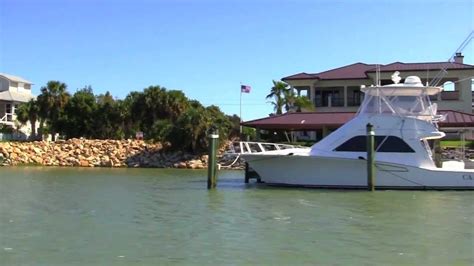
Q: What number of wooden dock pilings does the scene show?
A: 2